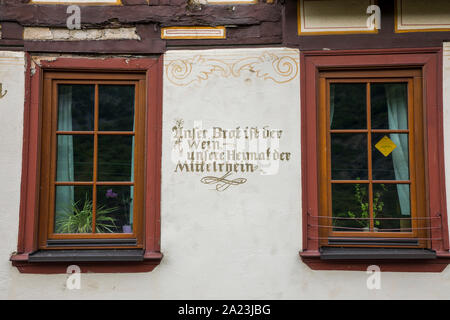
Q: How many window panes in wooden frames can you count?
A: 12